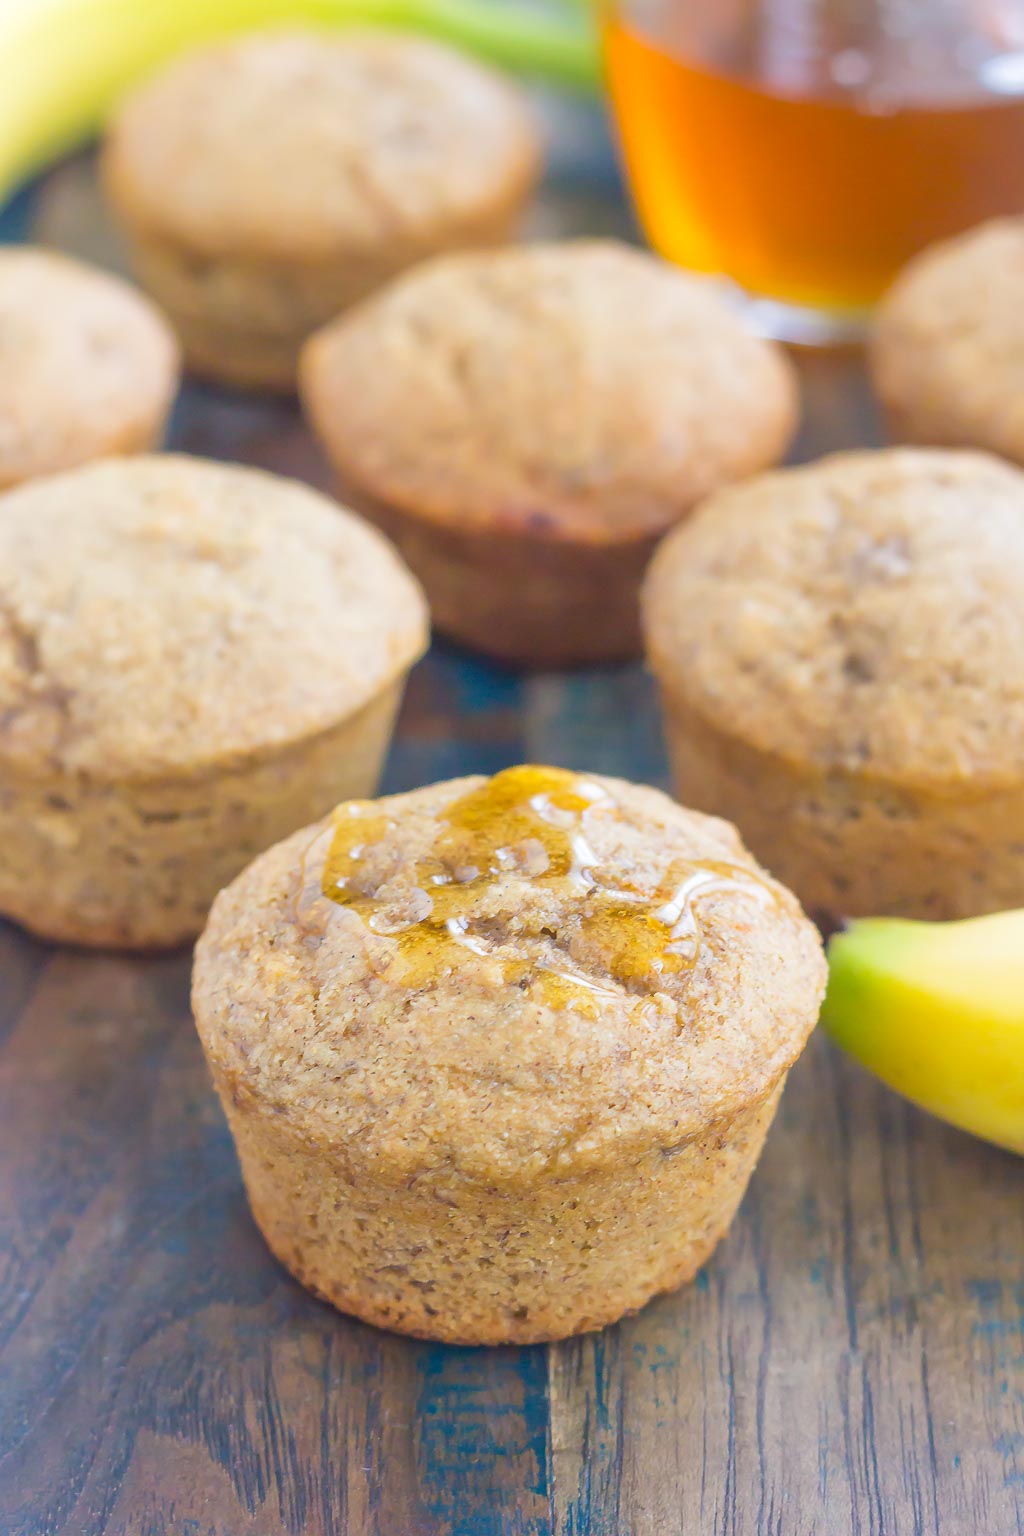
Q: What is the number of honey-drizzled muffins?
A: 1